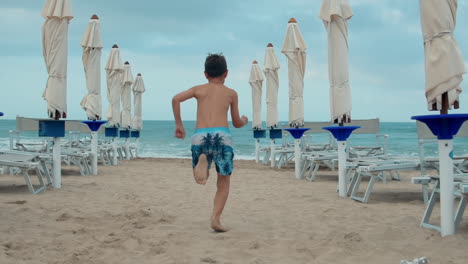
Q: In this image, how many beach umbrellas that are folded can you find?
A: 10